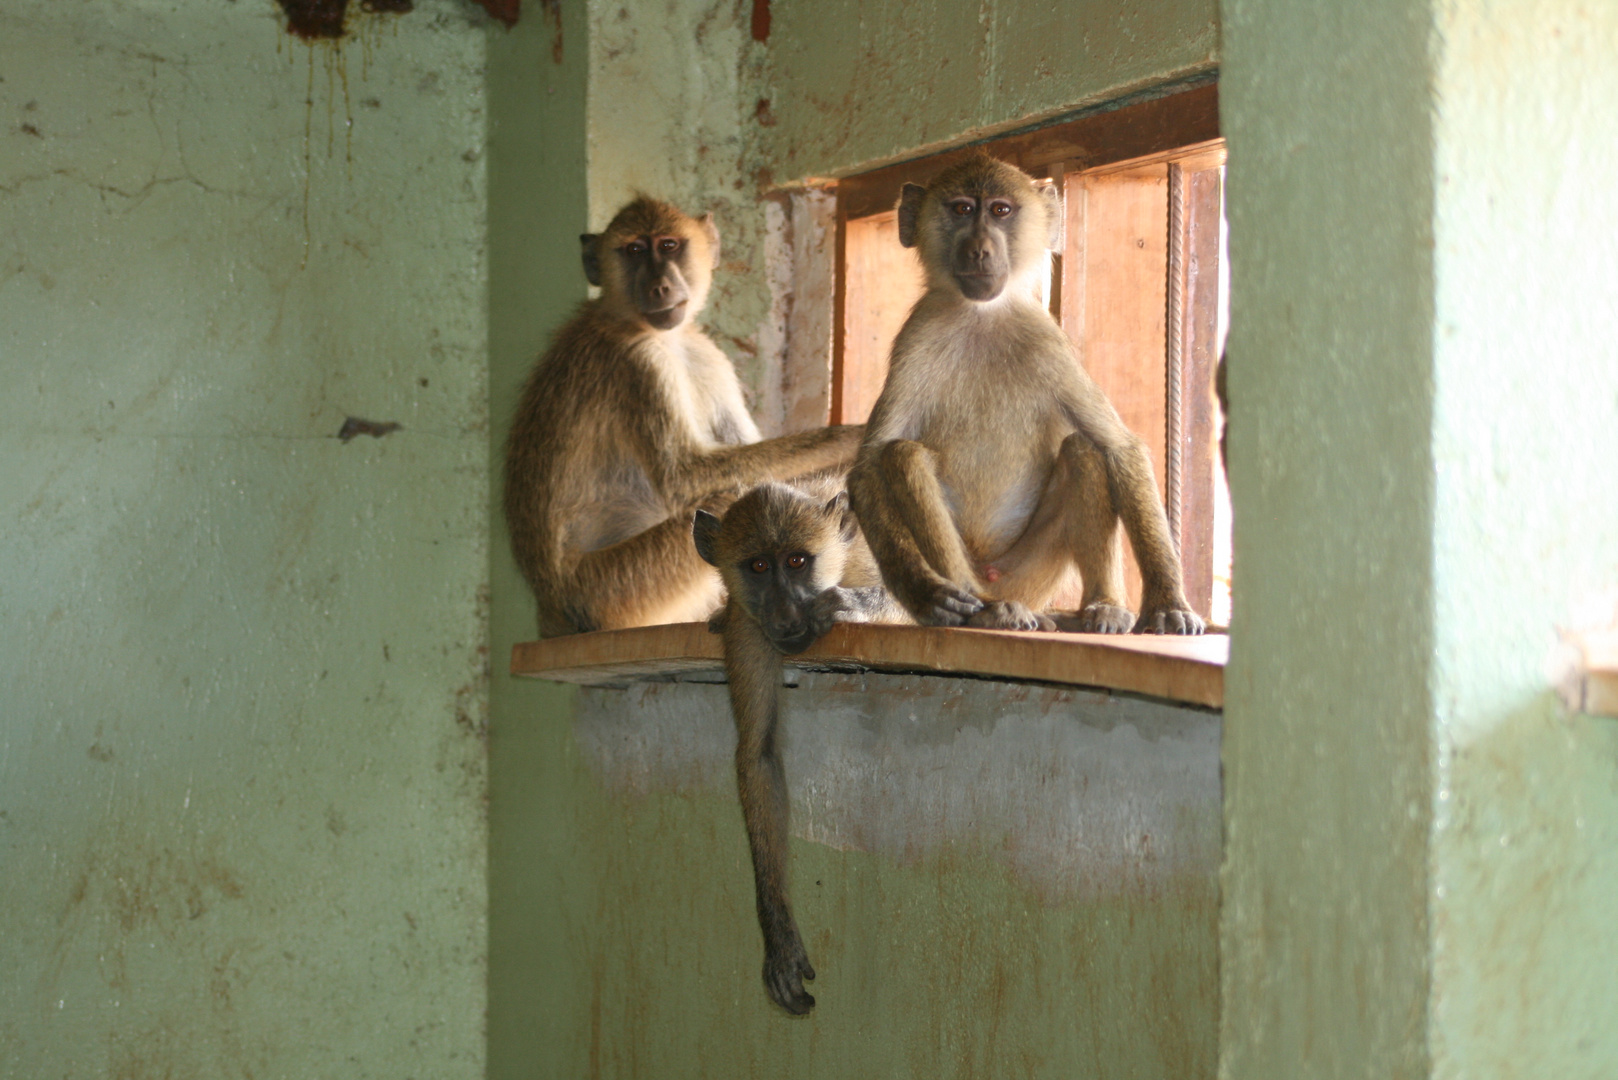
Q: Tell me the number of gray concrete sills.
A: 0